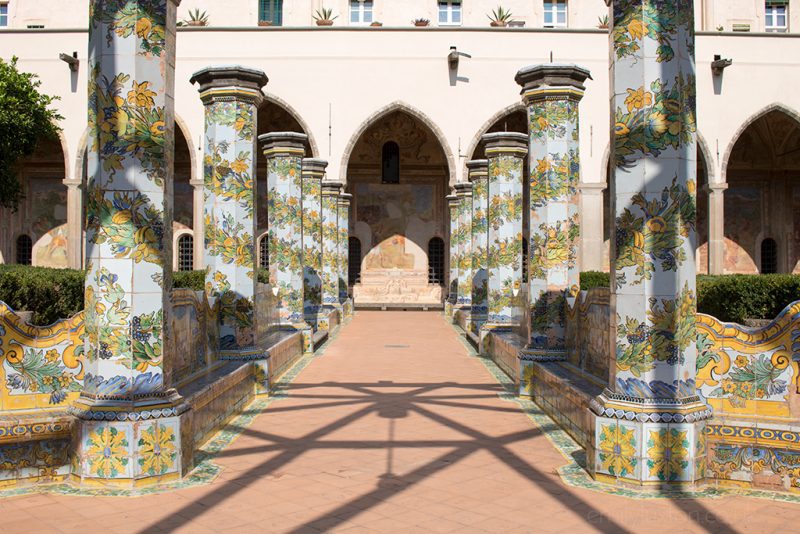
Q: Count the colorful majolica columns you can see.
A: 12